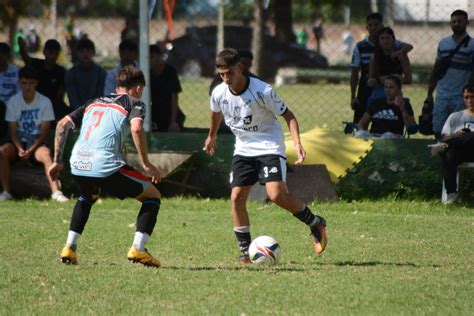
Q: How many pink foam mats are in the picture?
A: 0